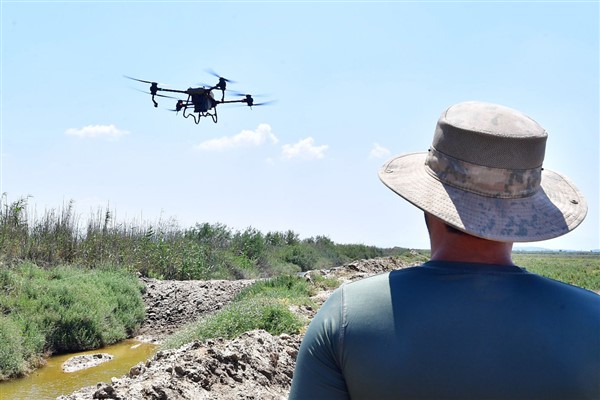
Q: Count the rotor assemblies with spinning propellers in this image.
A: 4